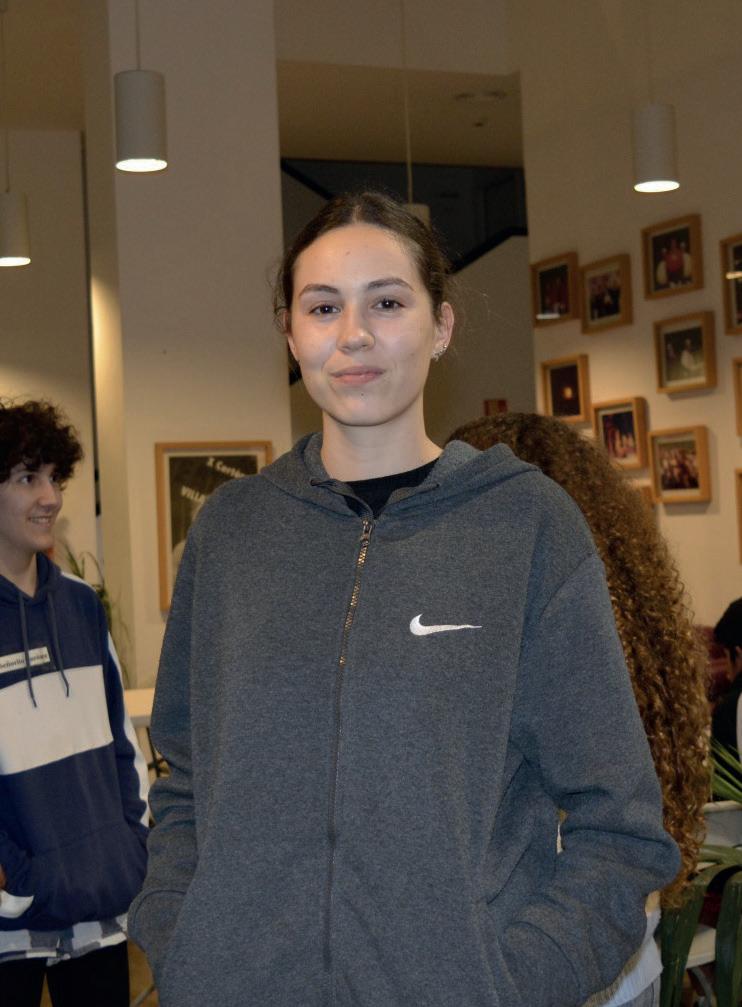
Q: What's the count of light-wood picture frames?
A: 12